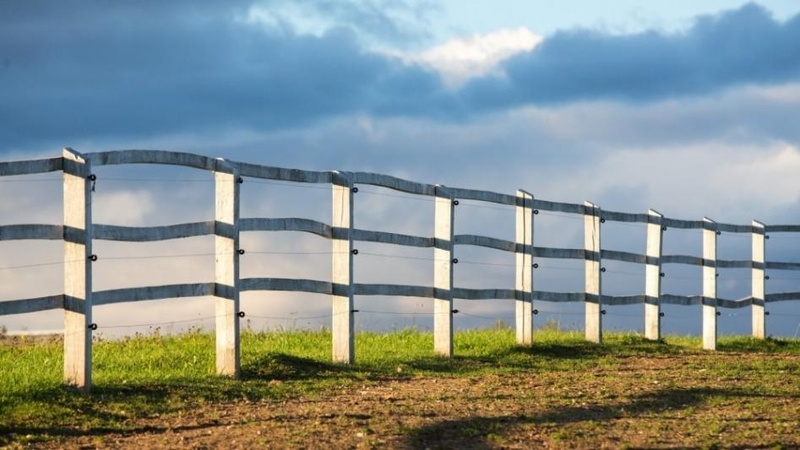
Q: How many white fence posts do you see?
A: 9